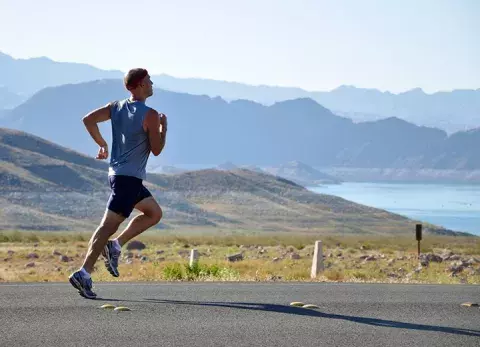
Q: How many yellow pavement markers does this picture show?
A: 5